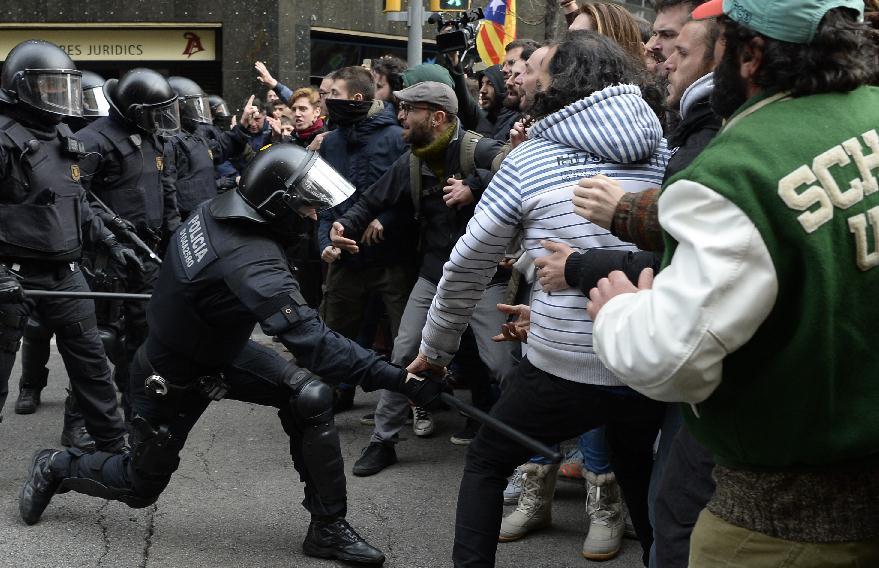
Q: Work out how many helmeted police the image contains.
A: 6